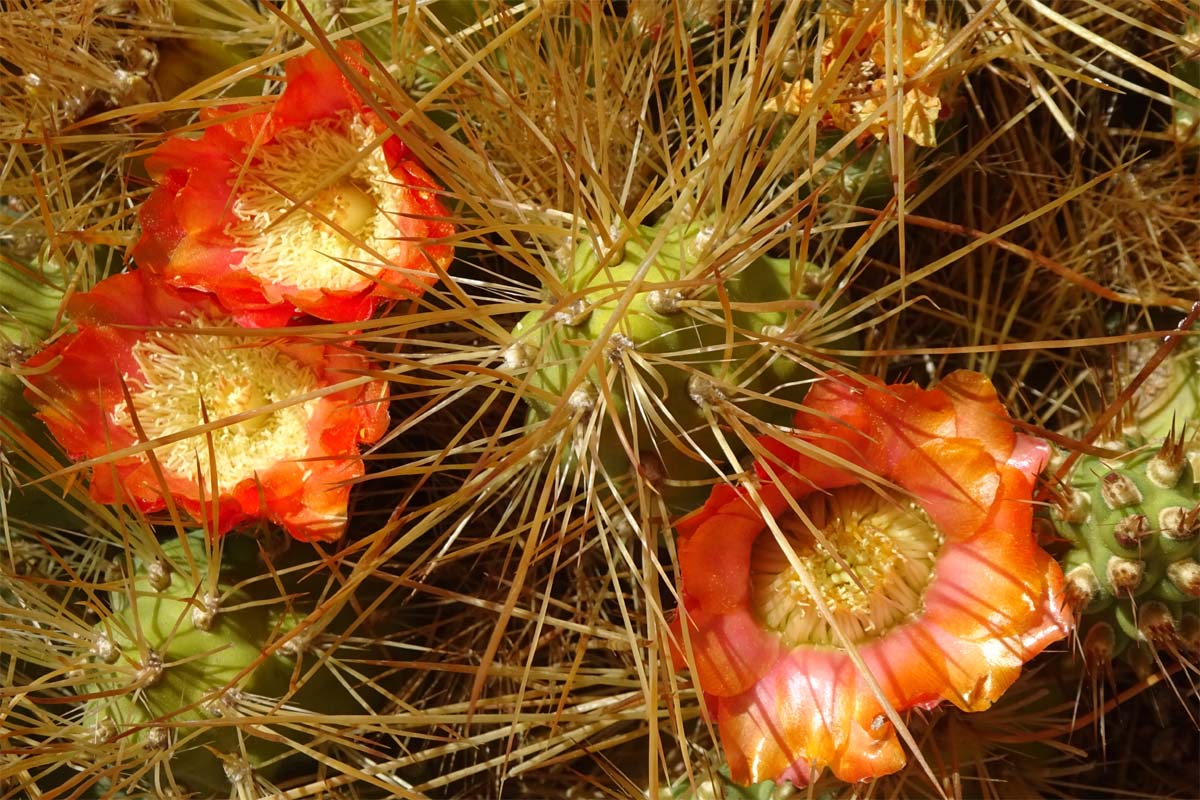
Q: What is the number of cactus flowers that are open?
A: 3